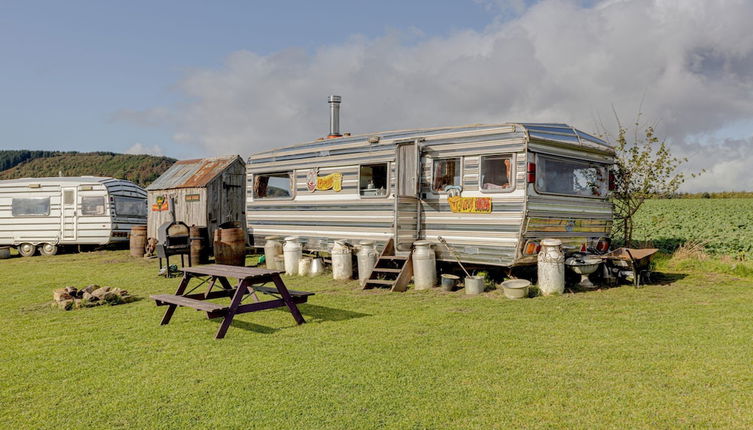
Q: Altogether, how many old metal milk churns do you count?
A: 6